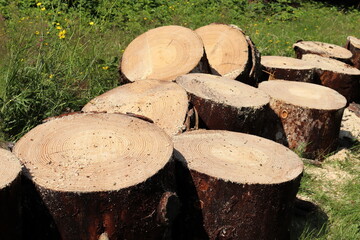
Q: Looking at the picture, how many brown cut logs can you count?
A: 12